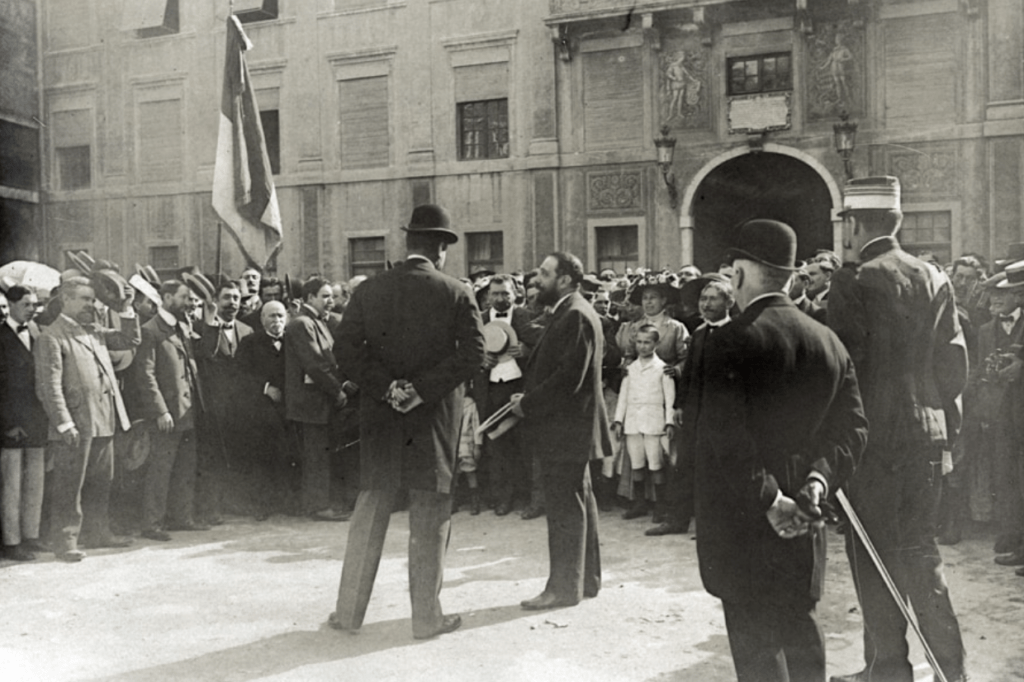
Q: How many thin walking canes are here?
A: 1